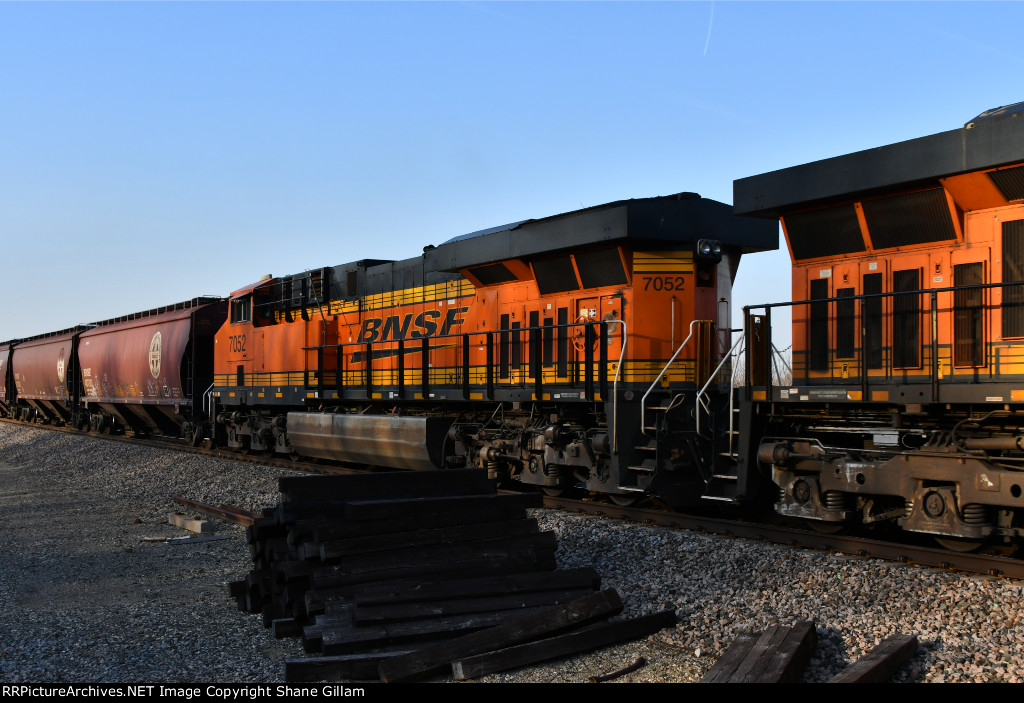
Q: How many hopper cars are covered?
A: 3